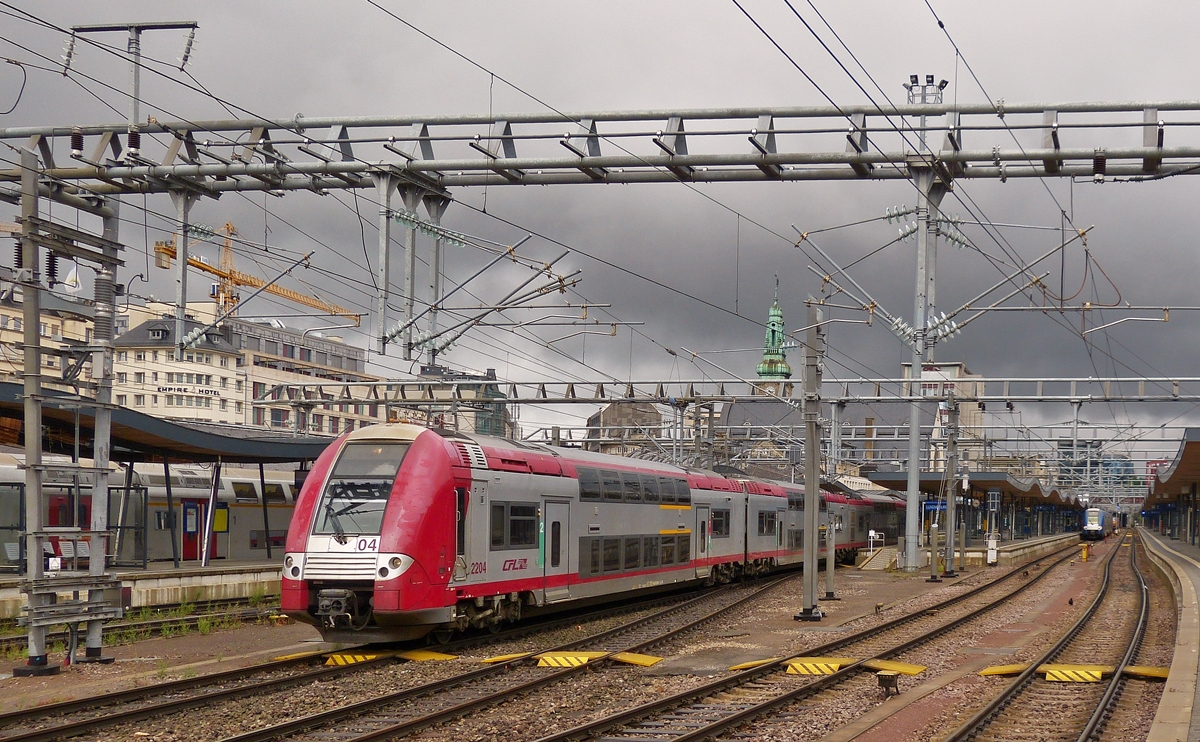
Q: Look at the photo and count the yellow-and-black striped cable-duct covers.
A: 4